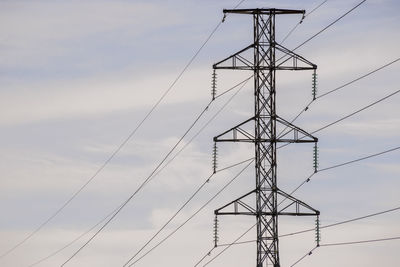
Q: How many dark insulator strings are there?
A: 6